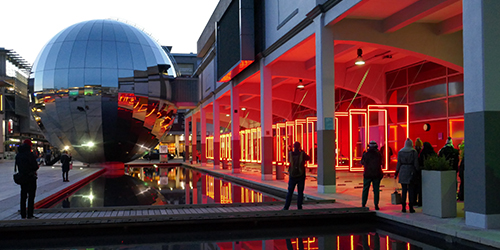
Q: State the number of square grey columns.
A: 8